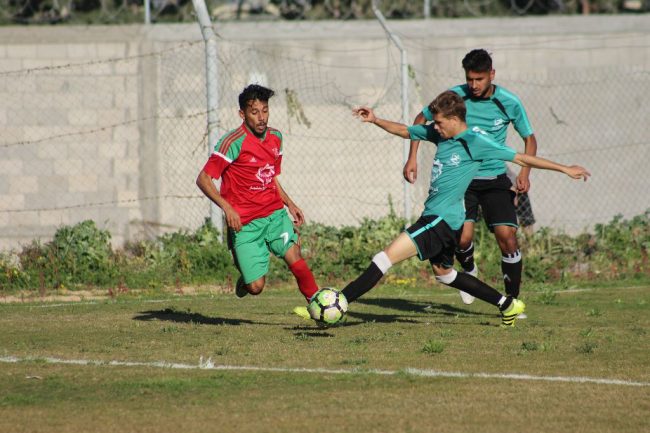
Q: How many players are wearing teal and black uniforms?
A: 2